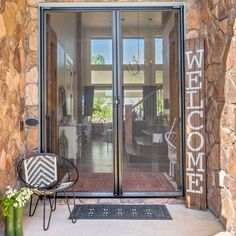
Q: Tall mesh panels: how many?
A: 2